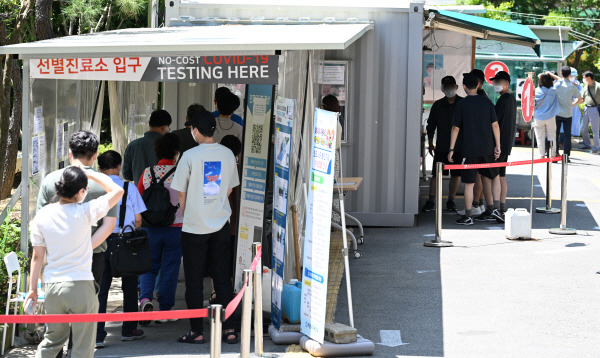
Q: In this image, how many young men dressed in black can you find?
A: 4